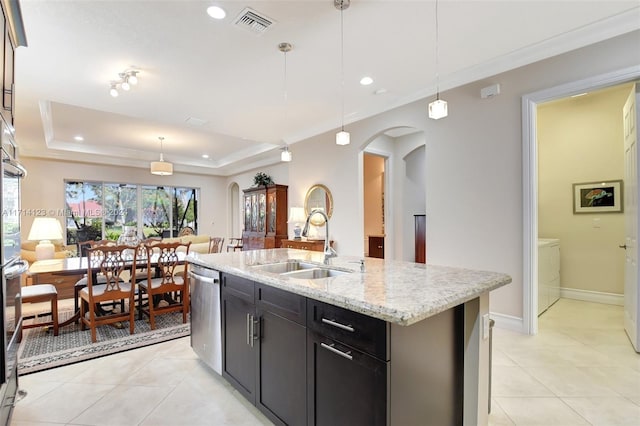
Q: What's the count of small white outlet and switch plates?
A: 2